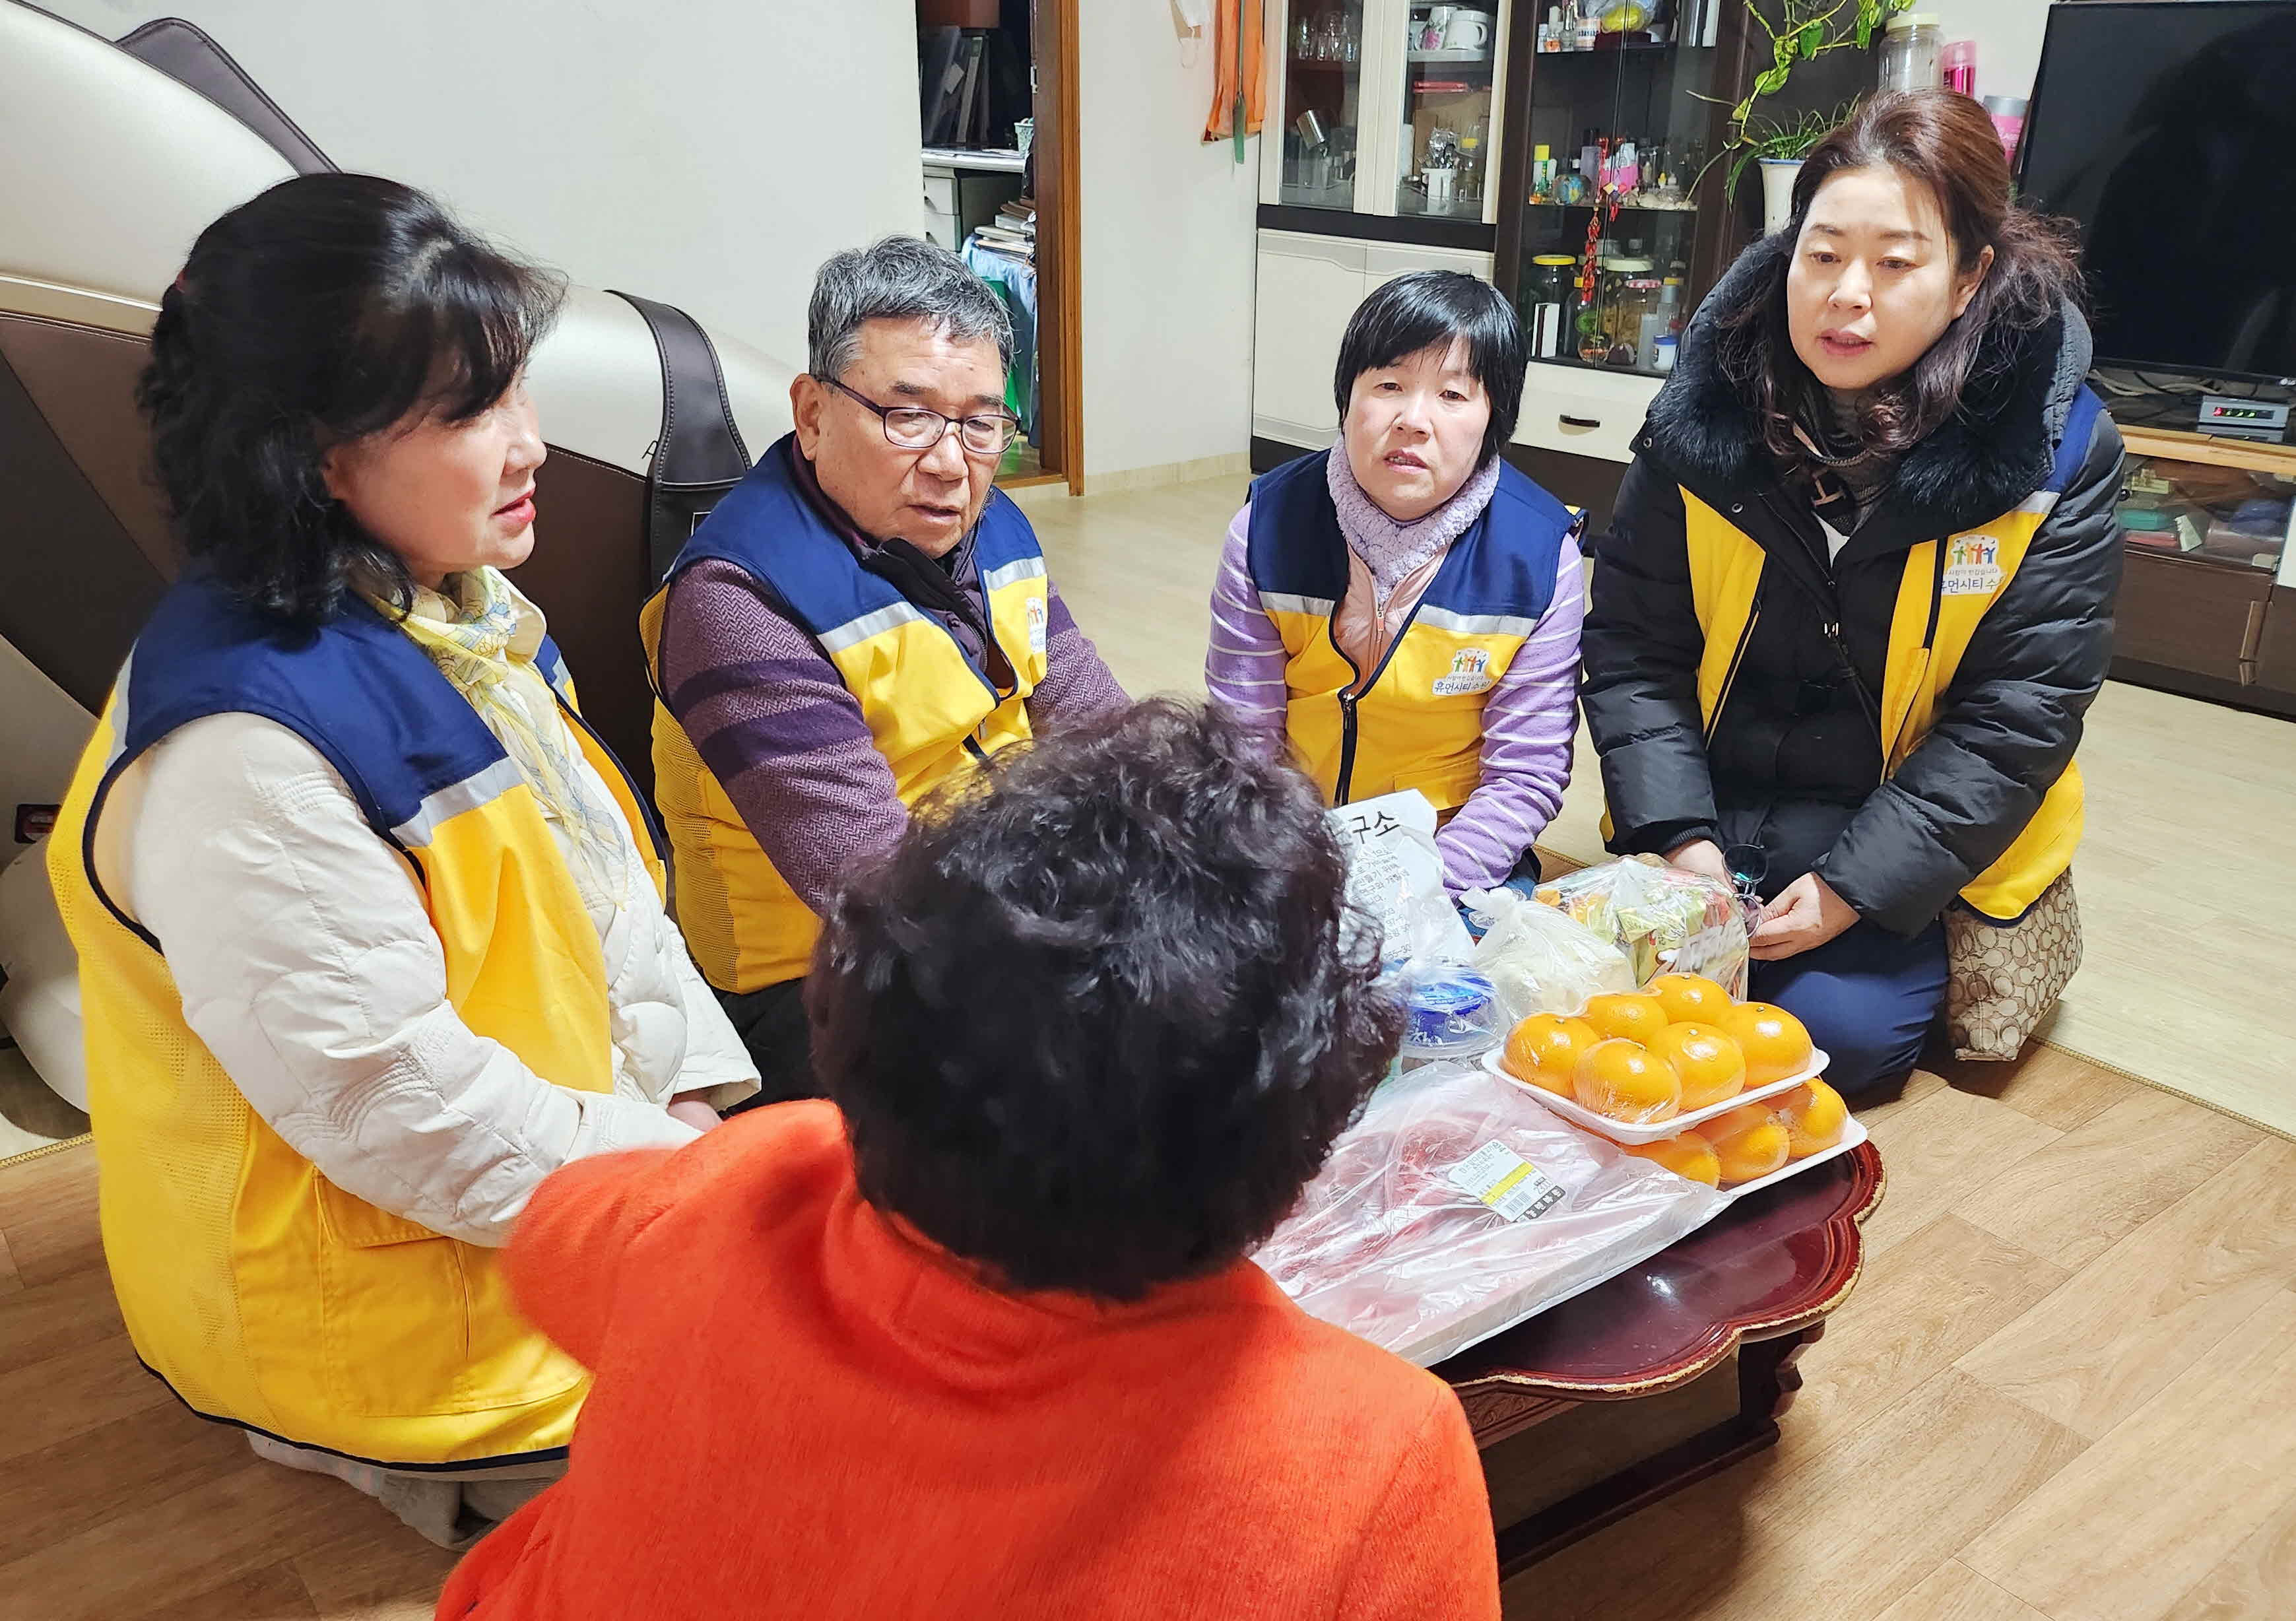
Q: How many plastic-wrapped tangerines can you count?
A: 9